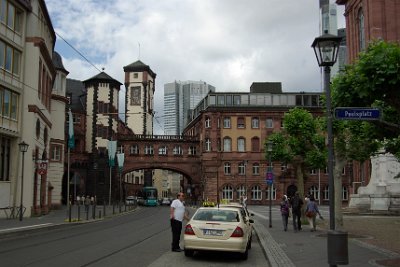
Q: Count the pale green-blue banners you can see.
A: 3